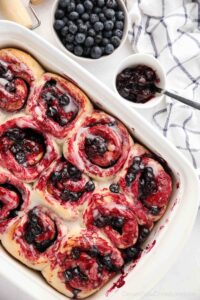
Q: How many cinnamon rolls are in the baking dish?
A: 10